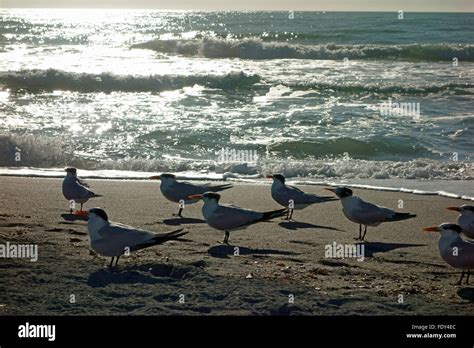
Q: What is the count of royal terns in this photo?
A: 8